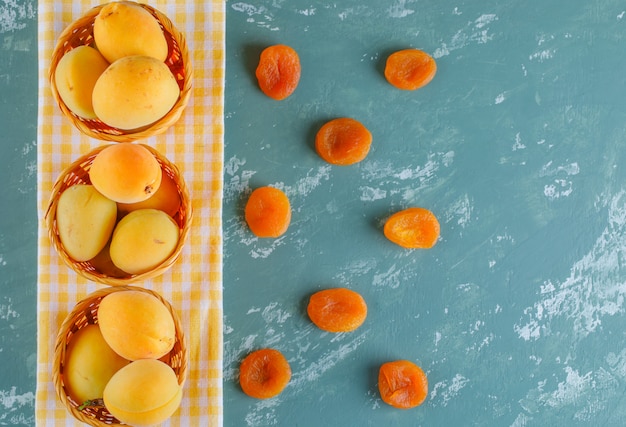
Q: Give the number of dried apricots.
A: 8